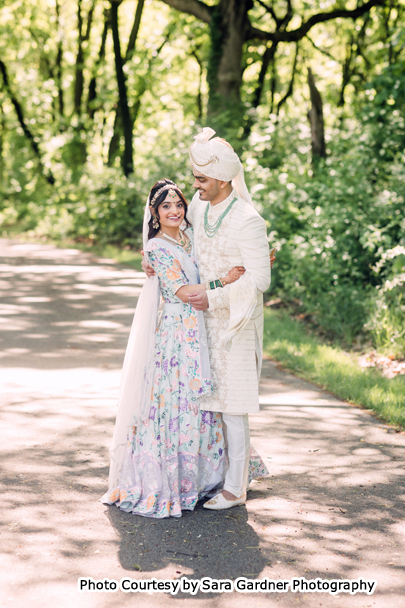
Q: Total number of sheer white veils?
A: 1